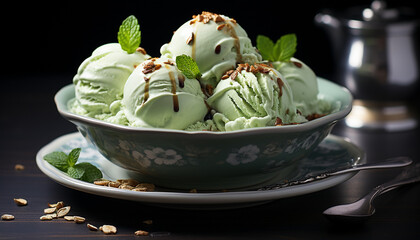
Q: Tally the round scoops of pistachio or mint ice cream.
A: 5